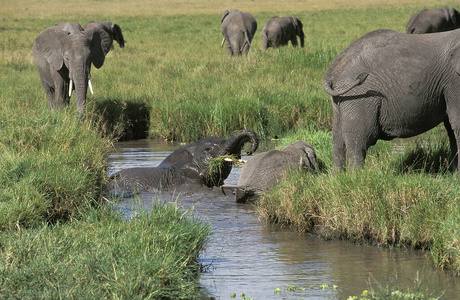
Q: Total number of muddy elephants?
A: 2